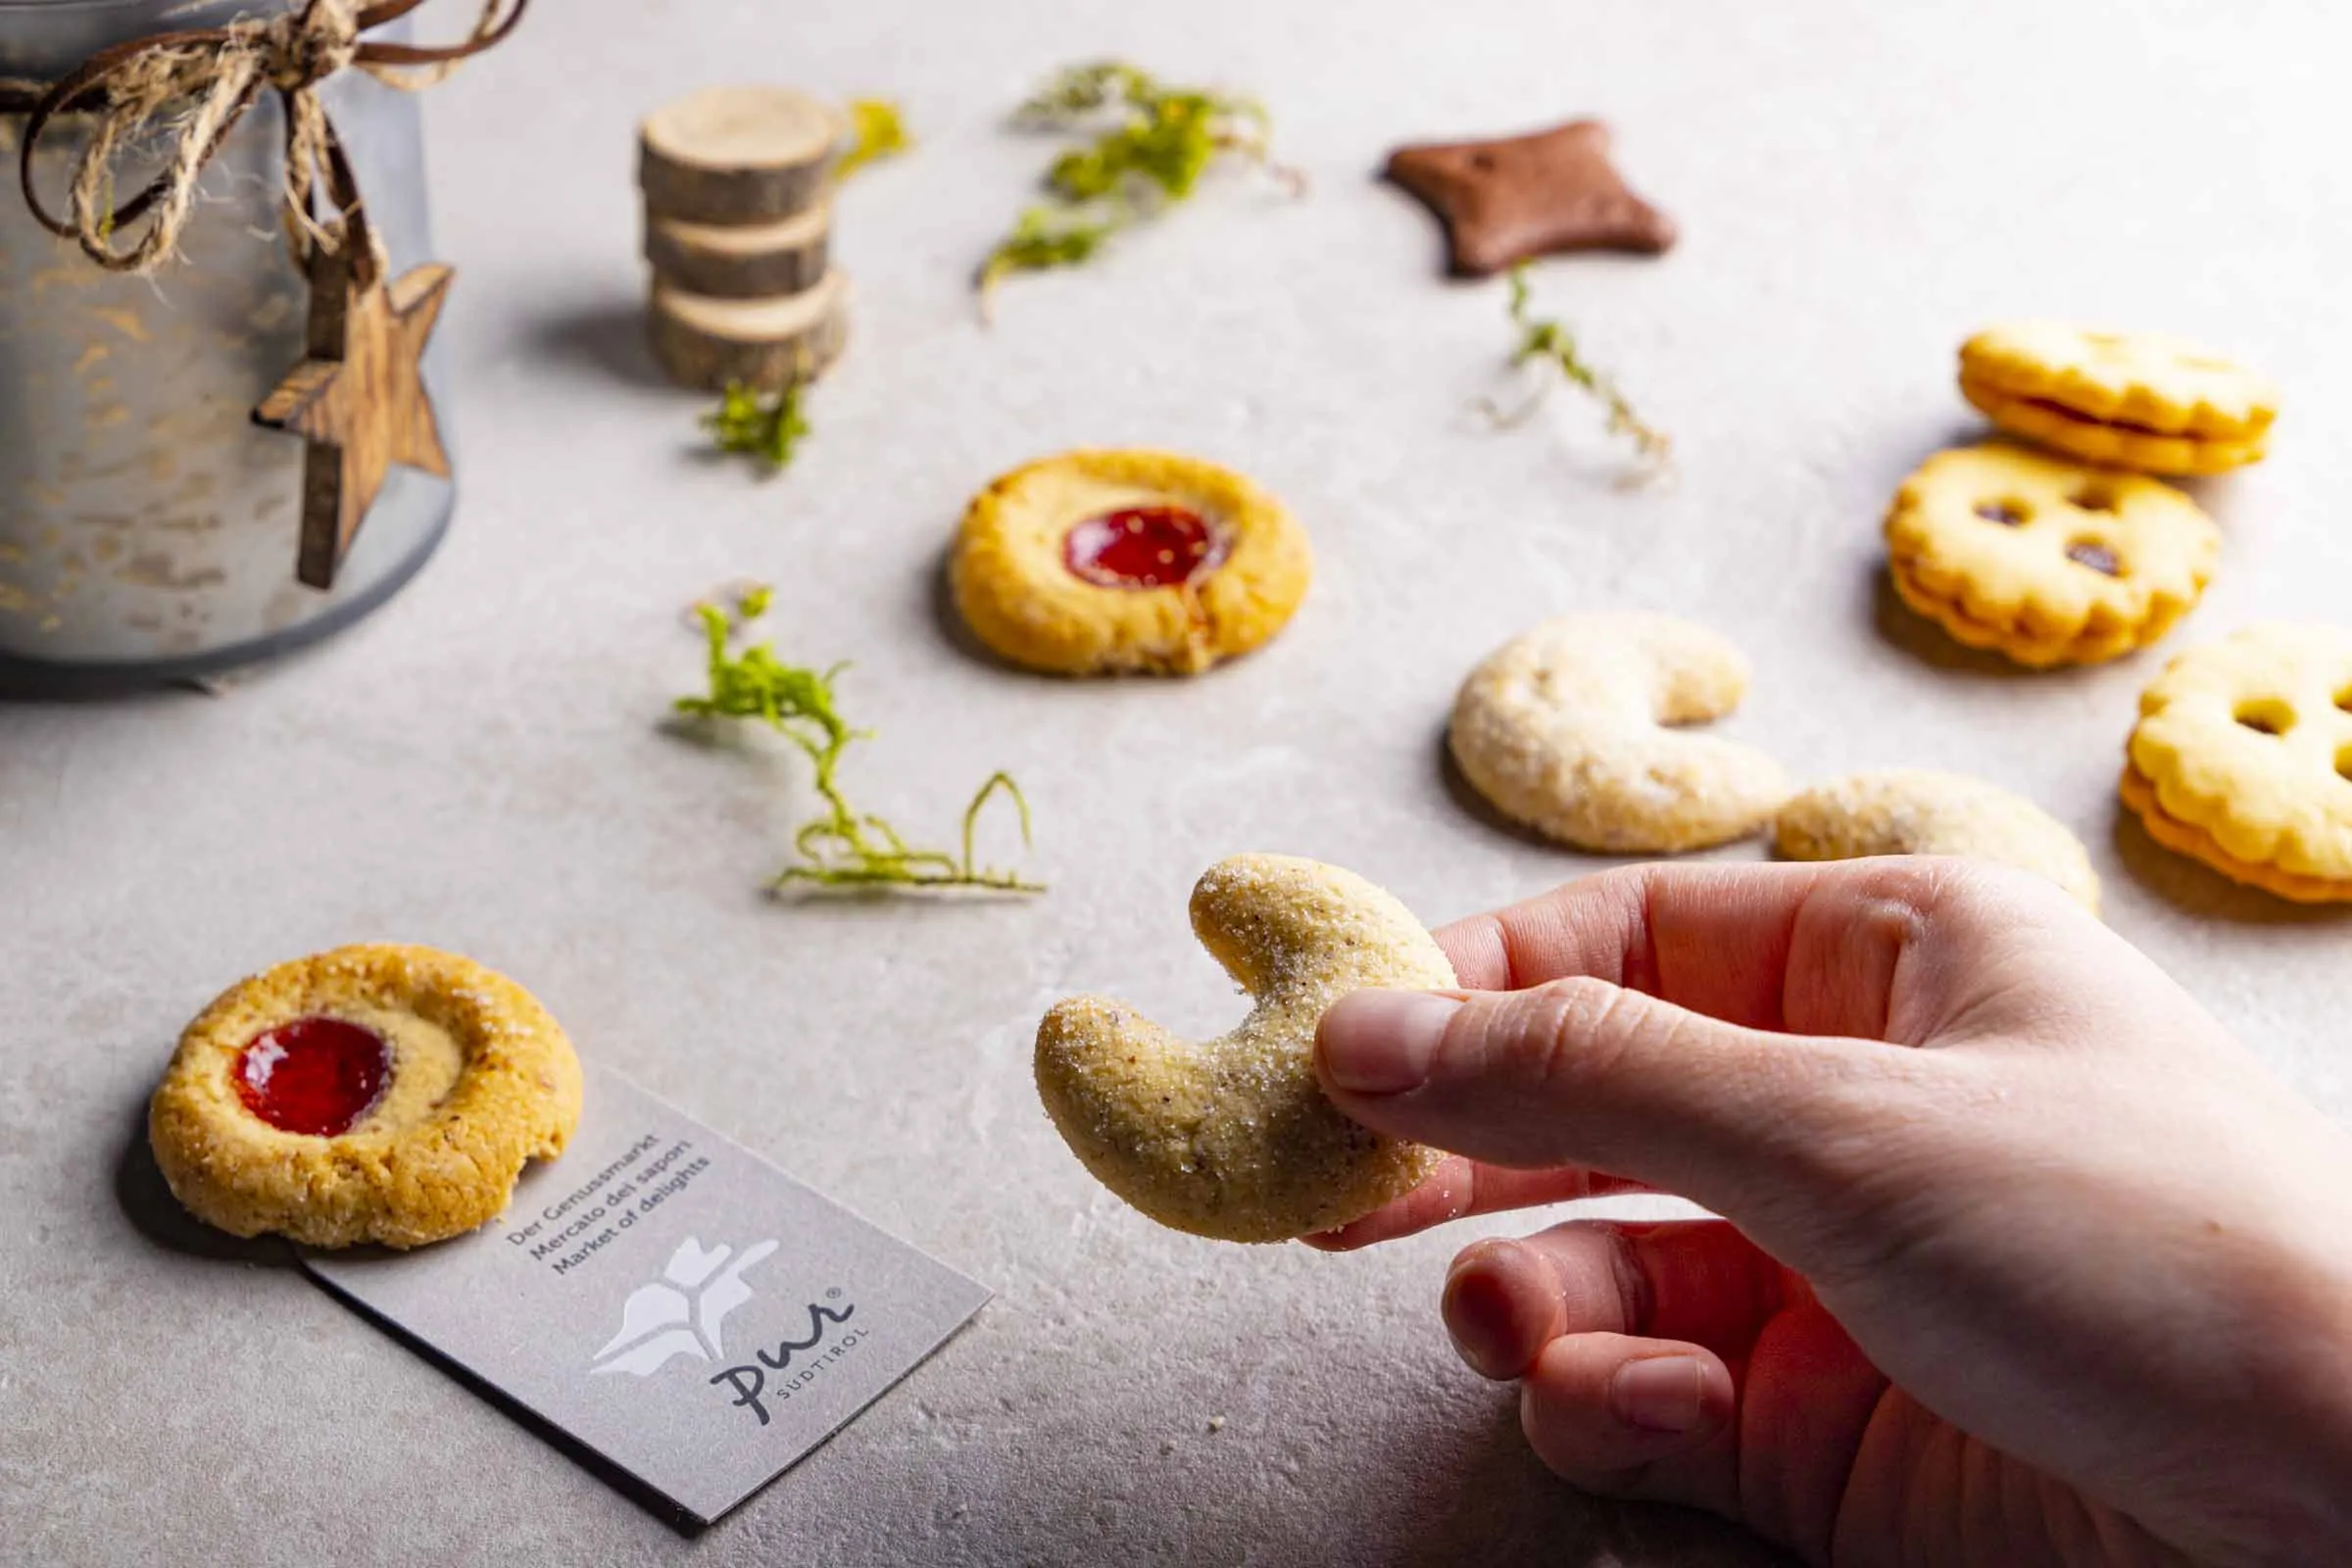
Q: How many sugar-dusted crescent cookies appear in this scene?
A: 3